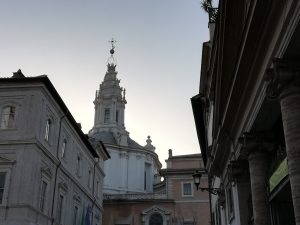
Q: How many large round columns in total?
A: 3